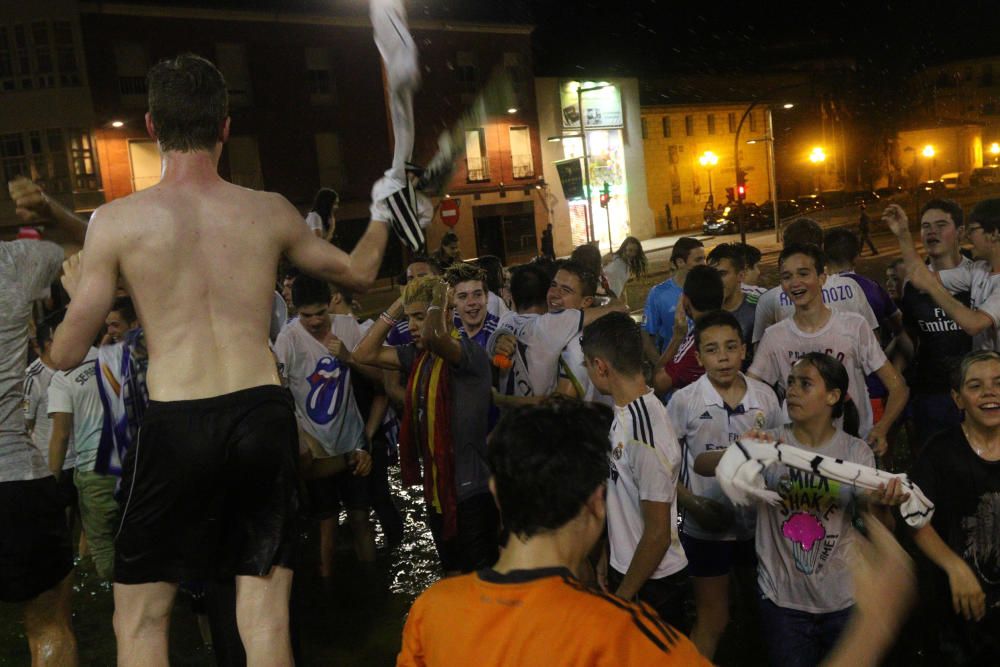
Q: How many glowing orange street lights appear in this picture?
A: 4